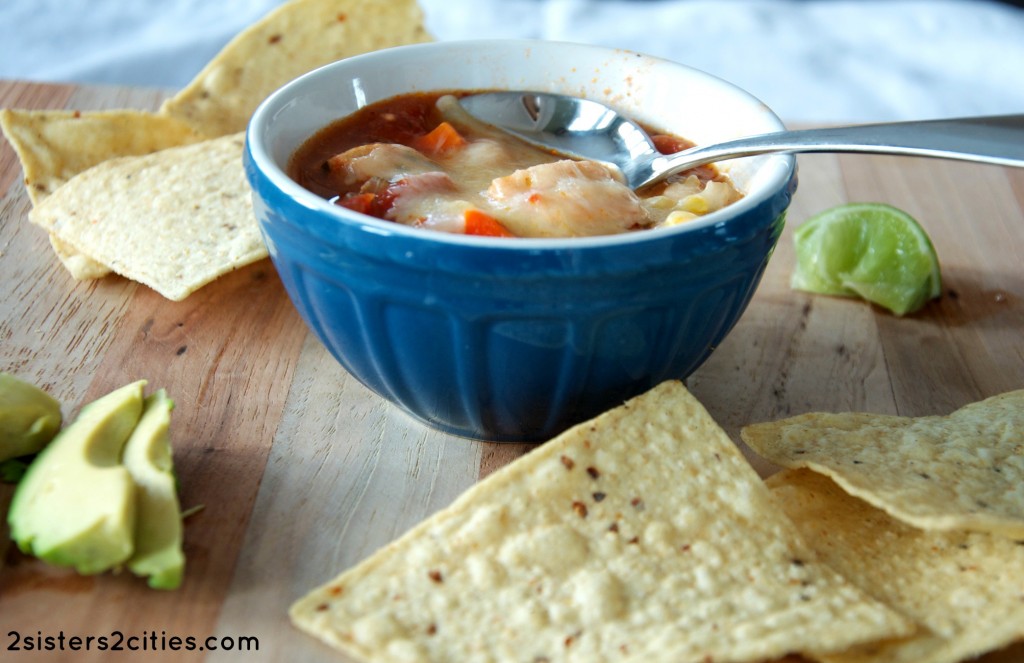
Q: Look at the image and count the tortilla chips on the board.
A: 6